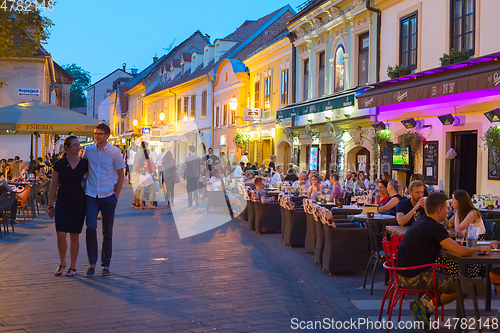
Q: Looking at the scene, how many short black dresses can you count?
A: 1